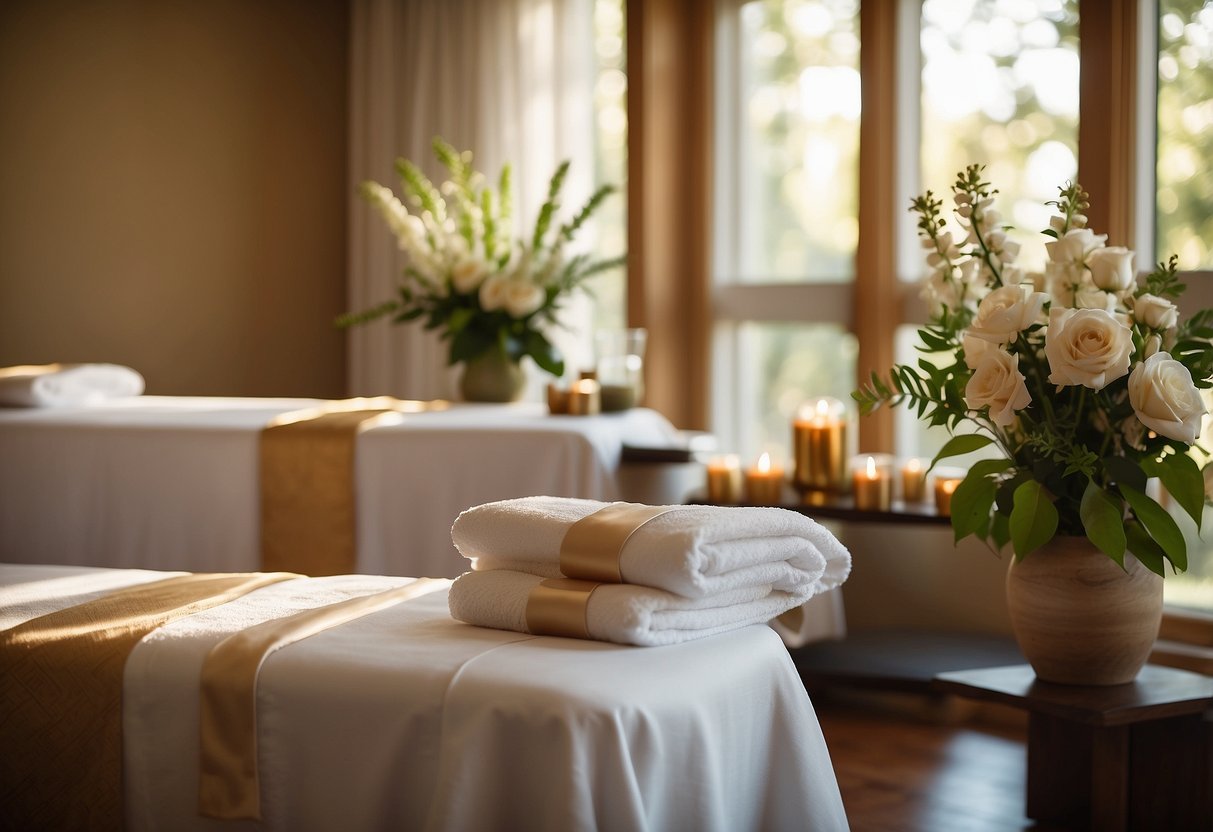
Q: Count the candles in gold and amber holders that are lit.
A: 6